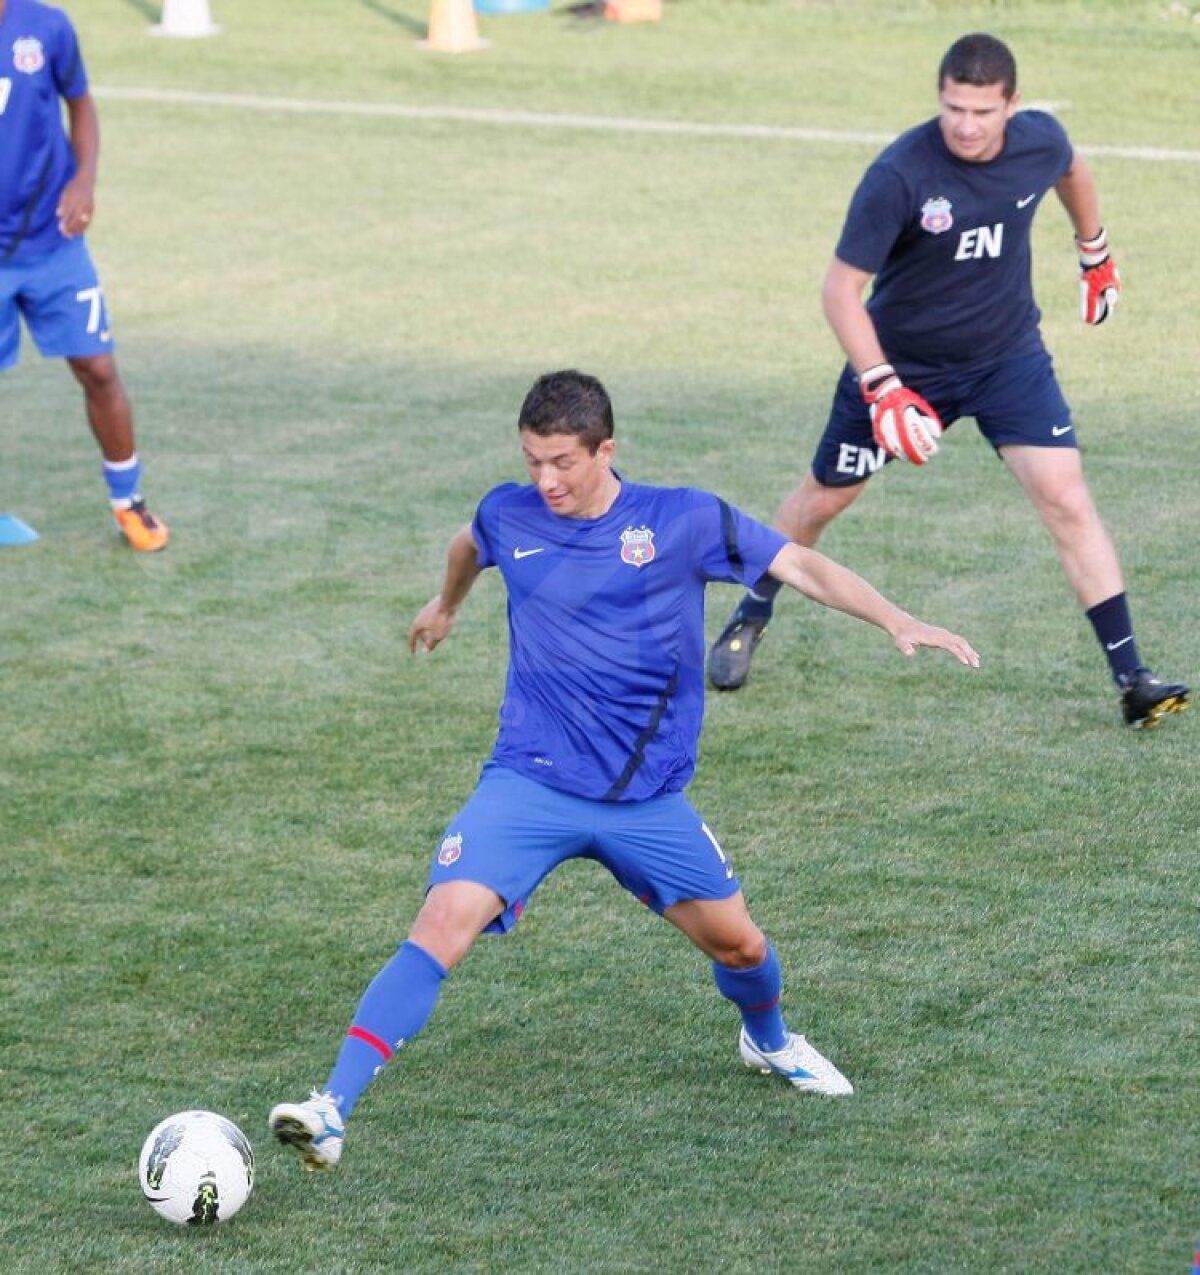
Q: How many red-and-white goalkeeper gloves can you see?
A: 2